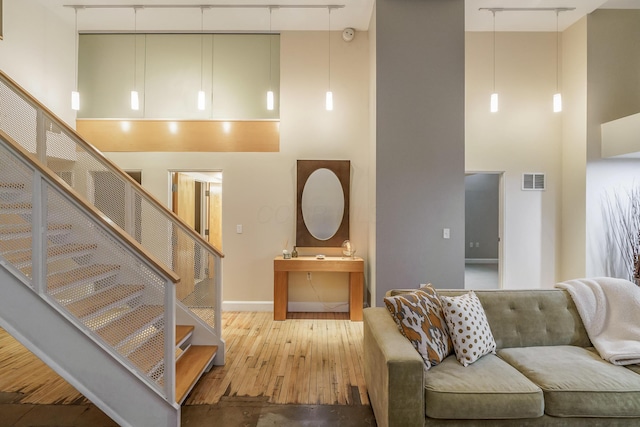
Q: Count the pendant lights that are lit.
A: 7